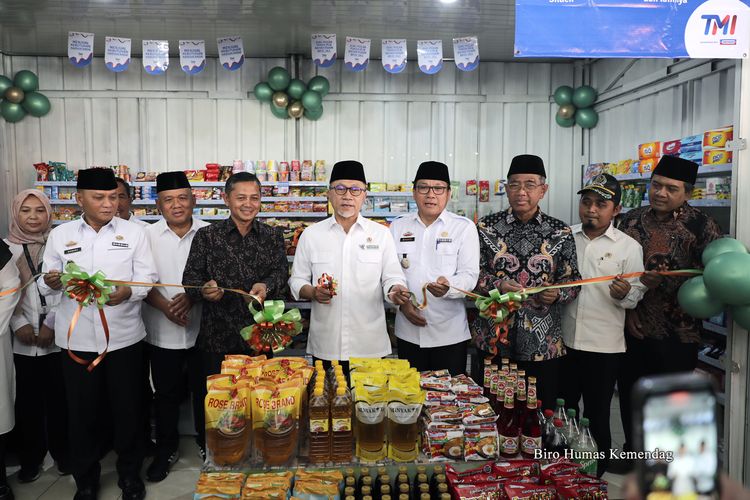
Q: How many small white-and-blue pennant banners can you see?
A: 10